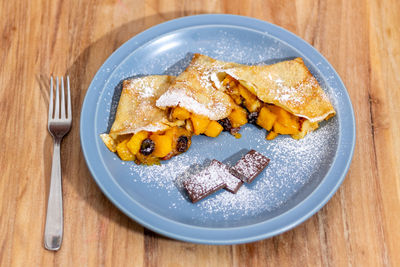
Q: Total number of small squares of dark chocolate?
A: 3